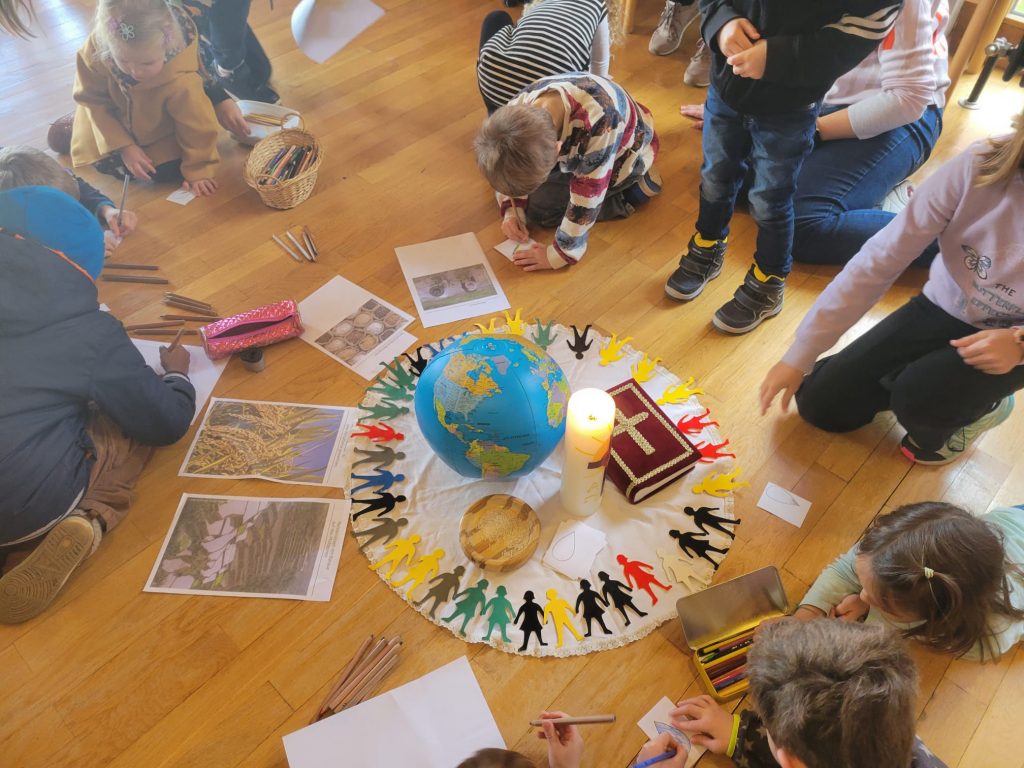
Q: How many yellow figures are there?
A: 9